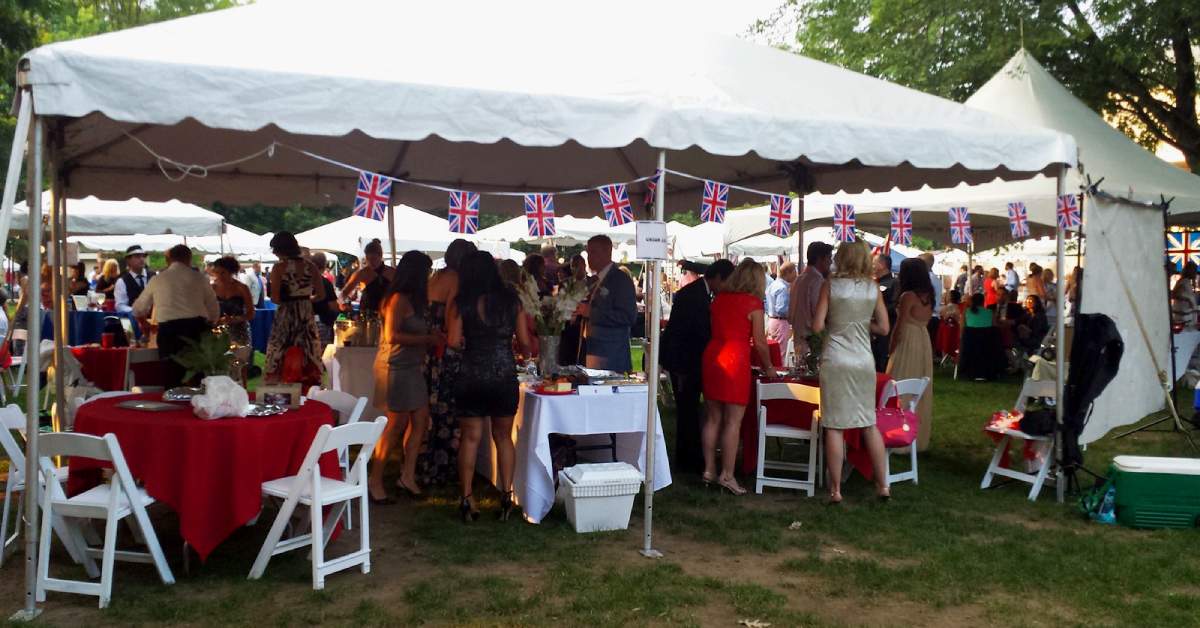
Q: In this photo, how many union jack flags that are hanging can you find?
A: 13